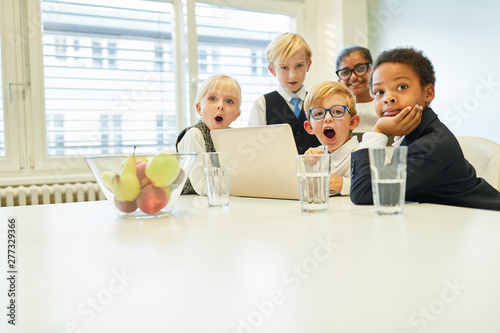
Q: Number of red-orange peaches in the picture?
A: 3